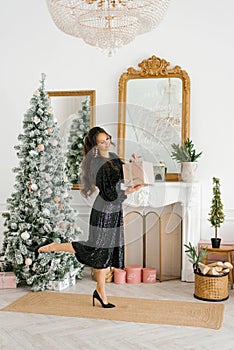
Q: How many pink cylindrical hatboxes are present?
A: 3